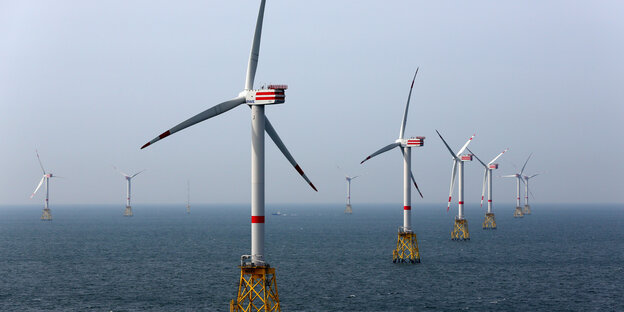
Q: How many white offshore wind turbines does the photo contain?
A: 9